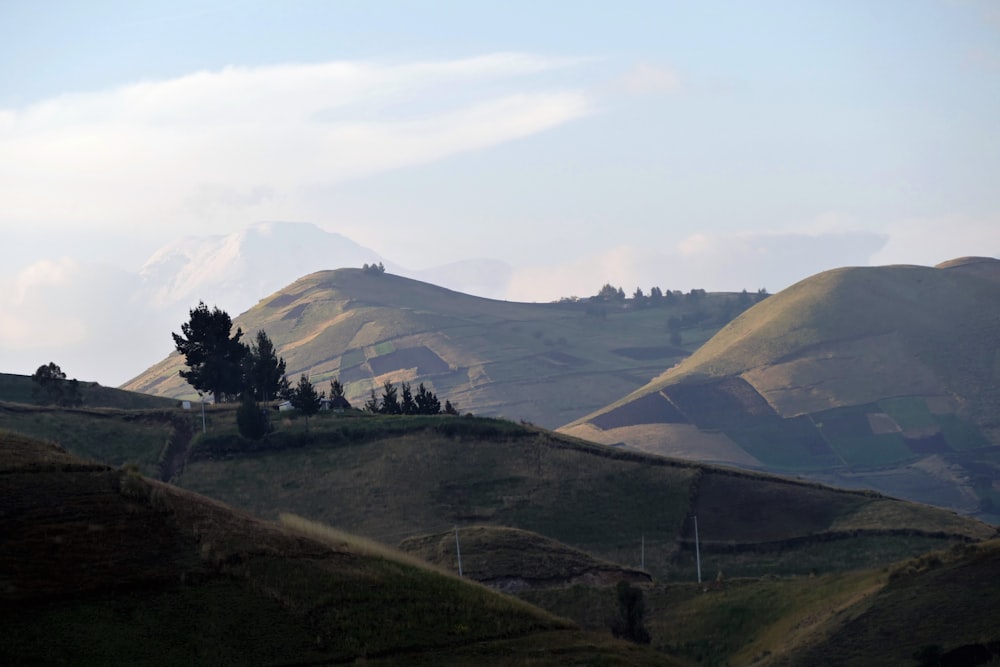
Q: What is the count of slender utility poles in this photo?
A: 4